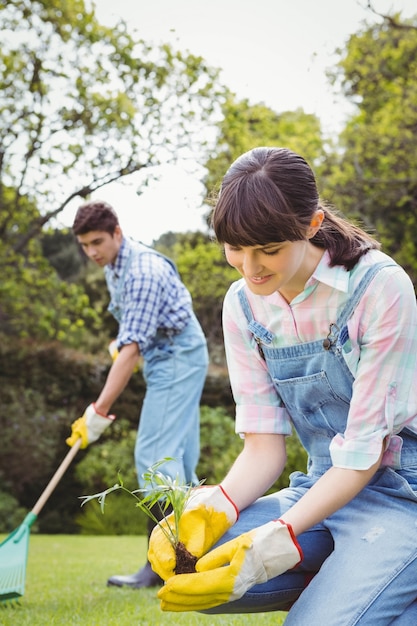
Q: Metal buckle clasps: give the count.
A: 2